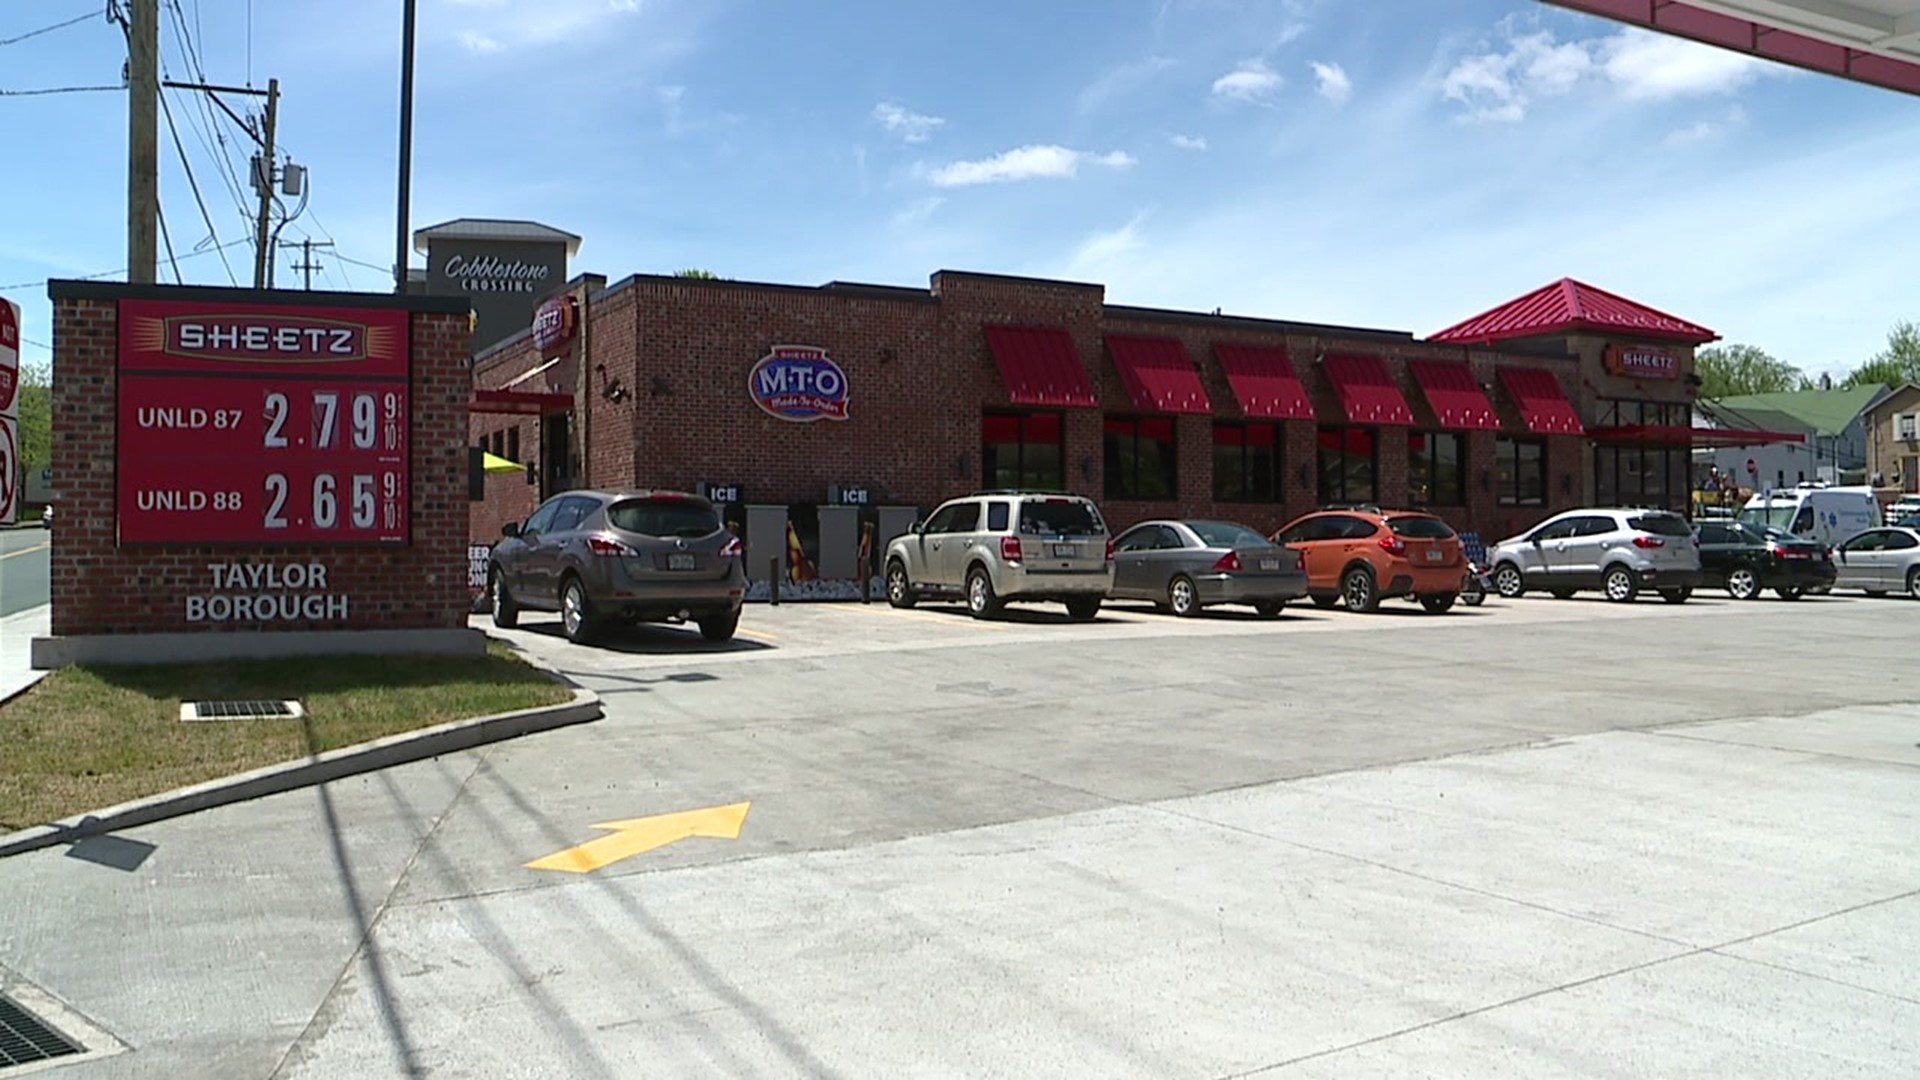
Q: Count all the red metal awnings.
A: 6